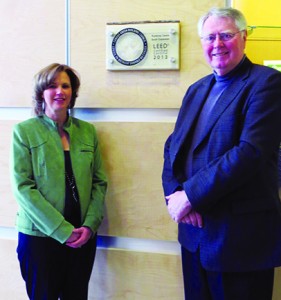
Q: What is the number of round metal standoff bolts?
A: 4